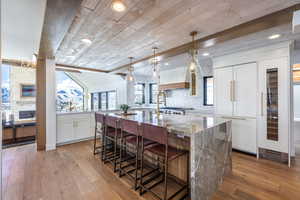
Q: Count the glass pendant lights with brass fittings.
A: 3